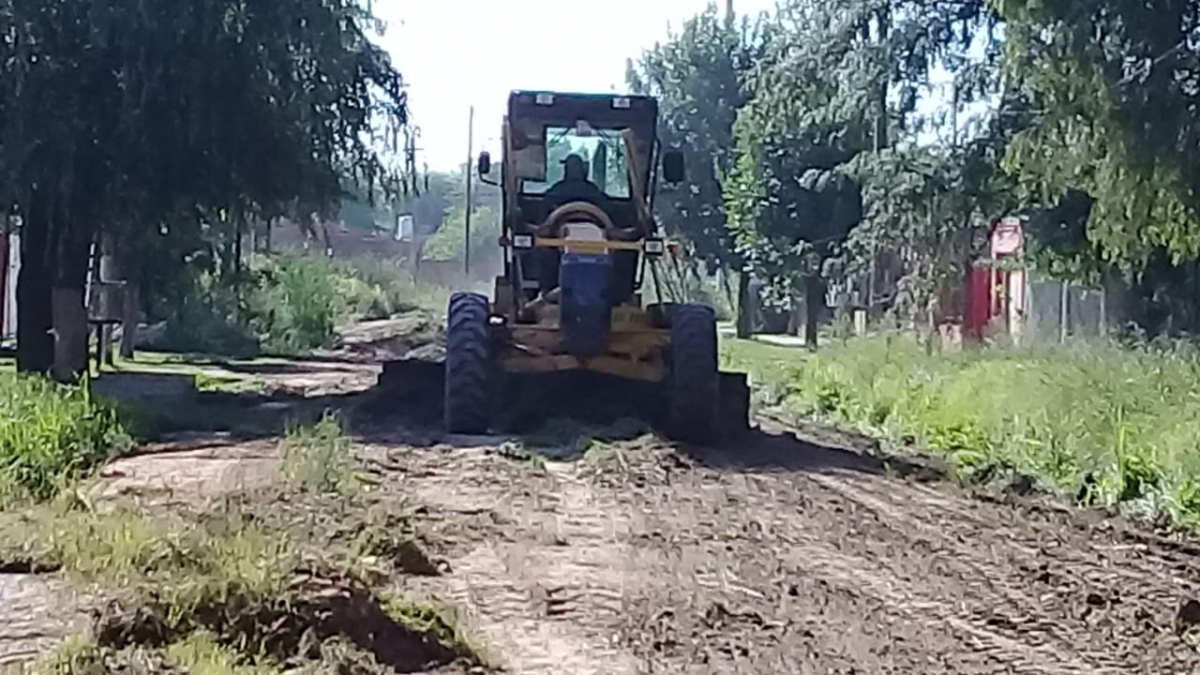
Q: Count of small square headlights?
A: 4